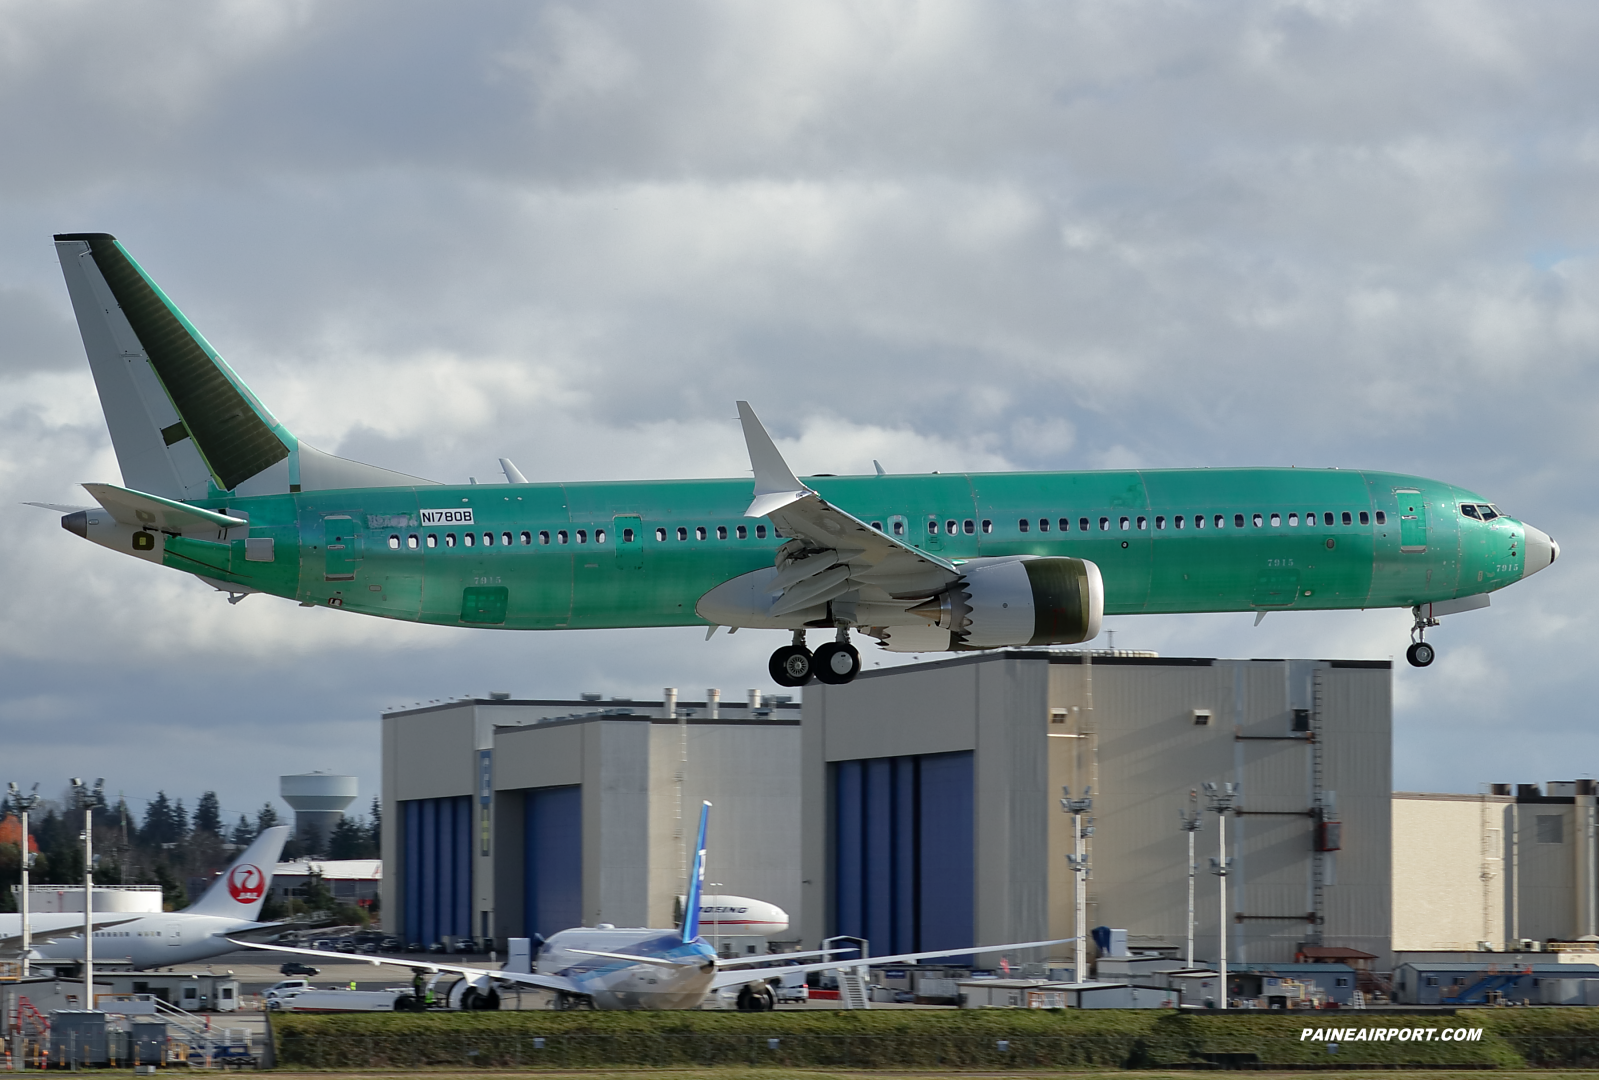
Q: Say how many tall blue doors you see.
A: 3